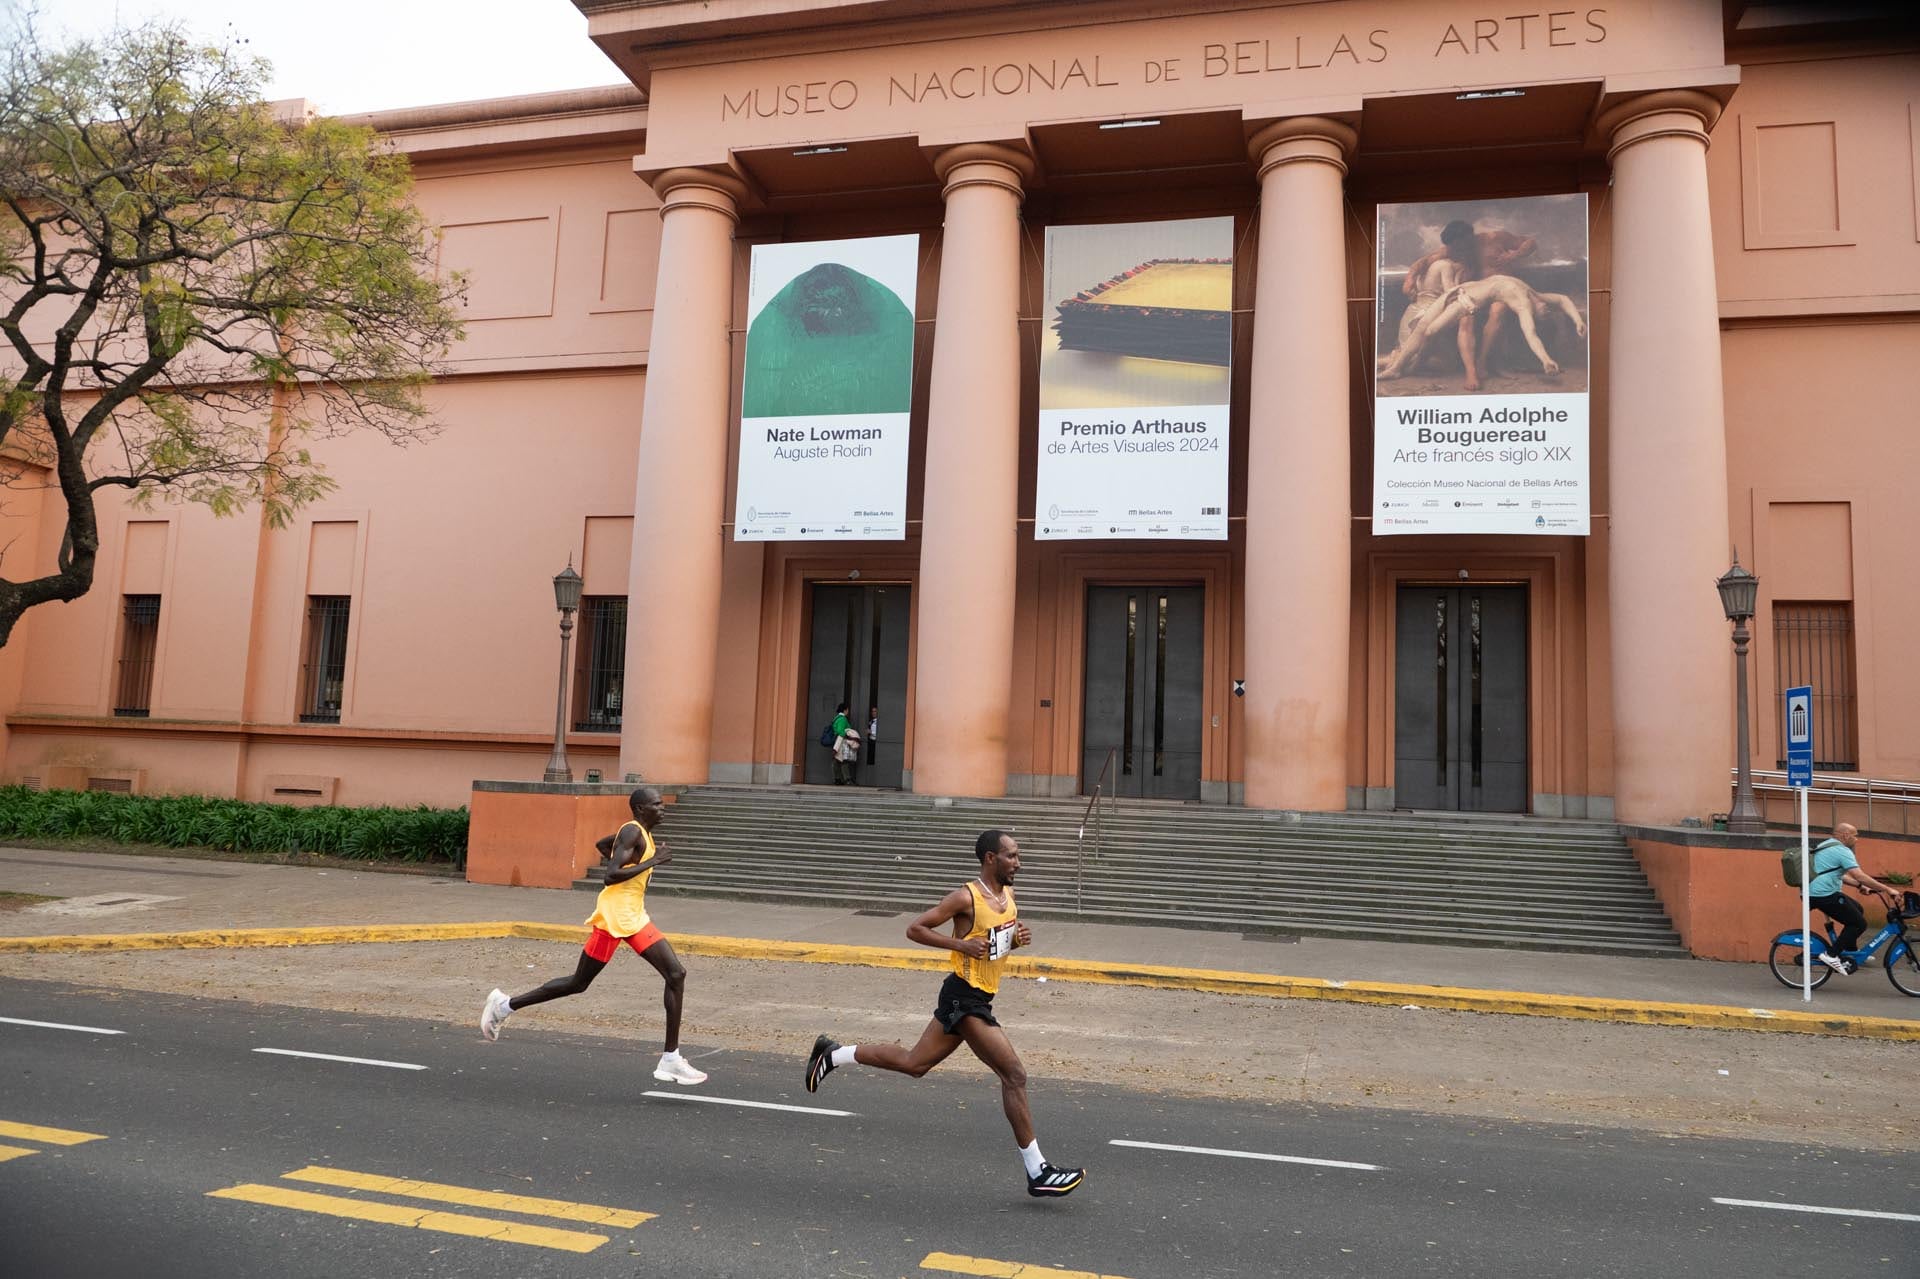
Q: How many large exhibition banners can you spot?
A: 3